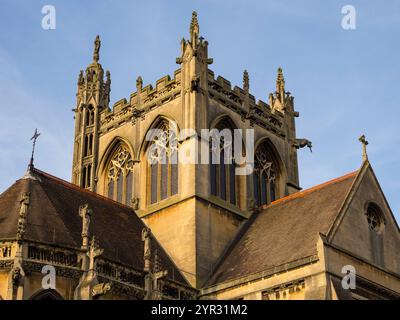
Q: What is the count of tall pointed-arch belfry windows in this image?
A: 4